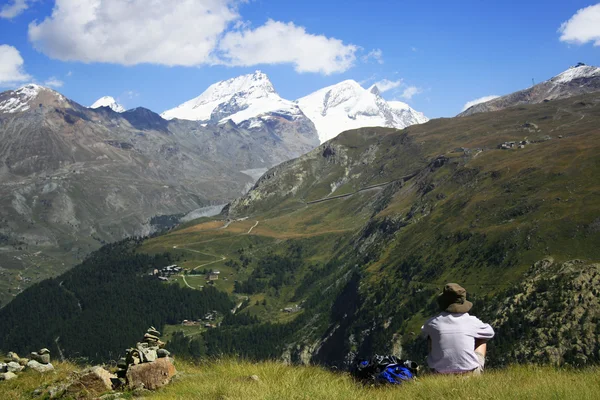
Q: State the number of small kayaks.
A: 0